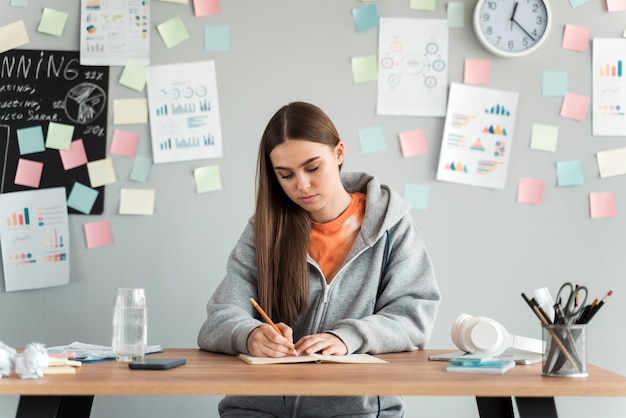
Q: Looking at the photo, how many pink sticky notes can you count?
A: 12